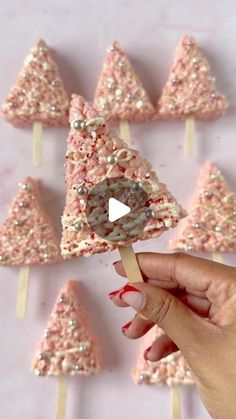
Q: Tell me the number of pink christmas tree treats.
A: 8